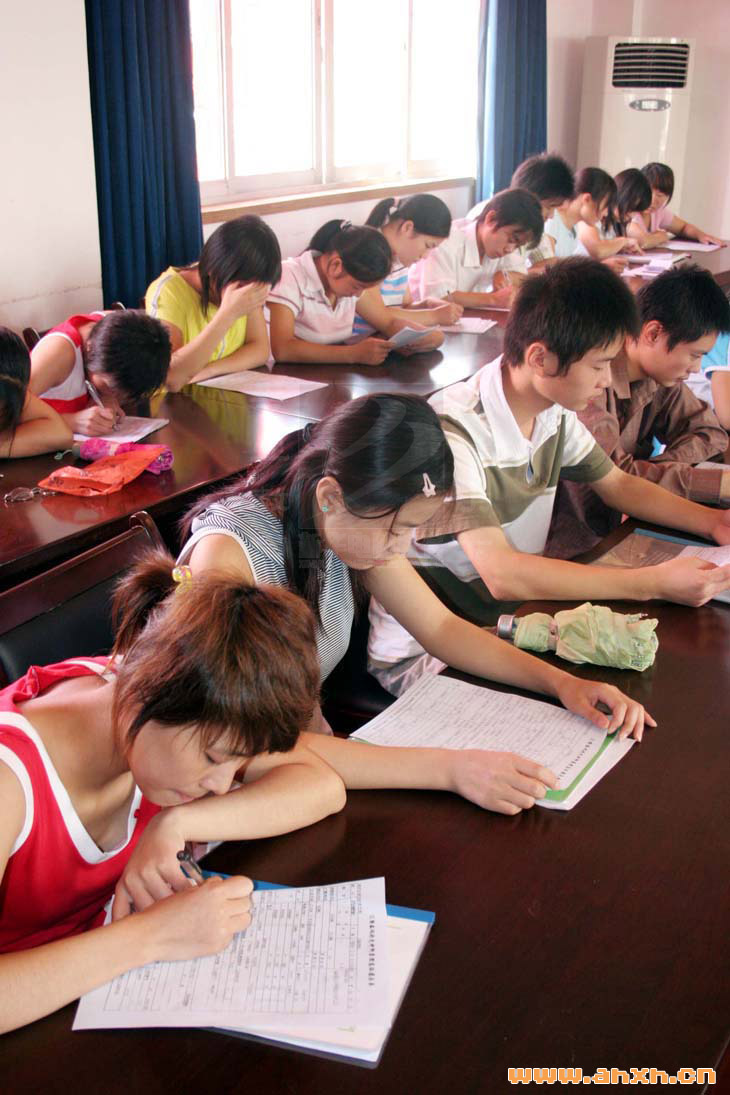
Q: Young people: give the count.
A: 15